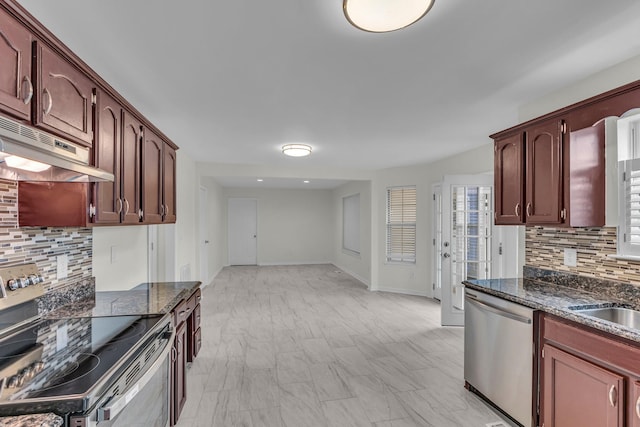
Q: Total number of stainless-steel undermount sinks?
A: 1